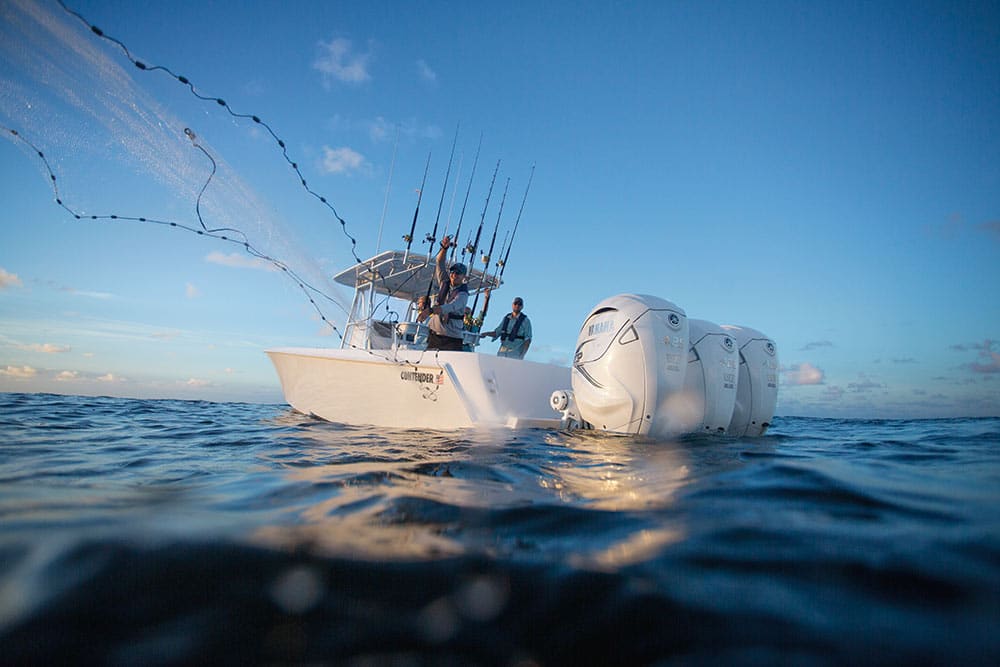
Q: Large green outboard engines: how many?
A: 0